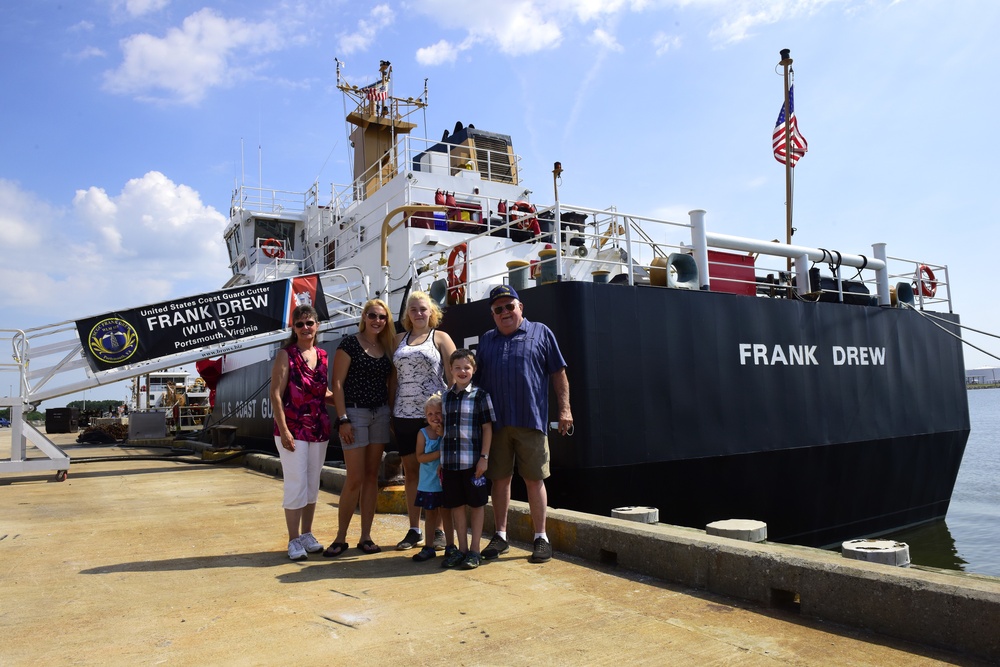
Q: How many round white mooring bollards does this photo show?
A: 3